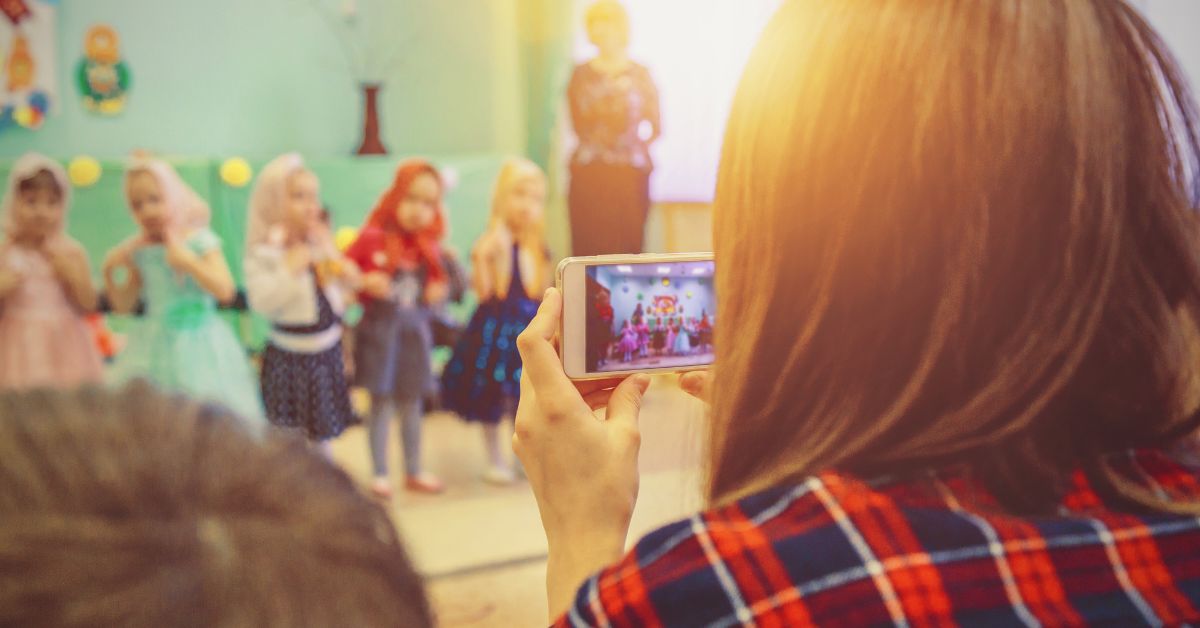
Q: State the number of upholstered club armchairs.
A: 0